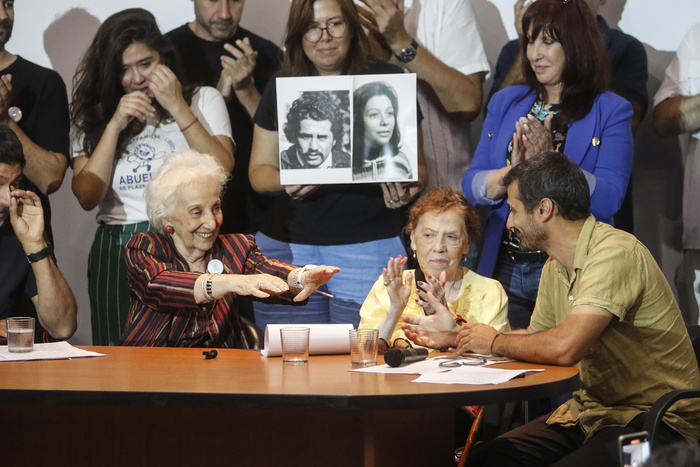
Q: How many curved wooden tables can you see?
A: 1